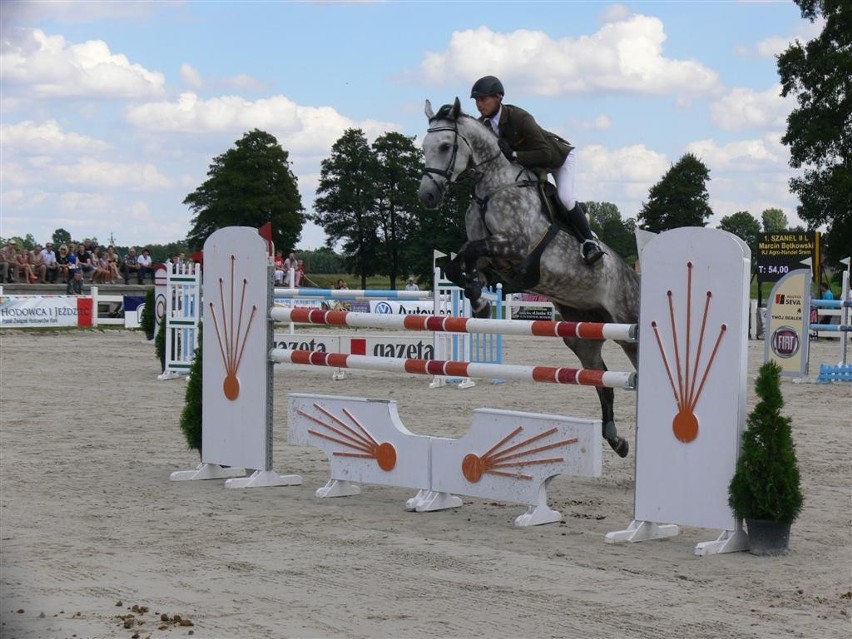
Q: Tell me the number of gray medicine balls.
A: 0